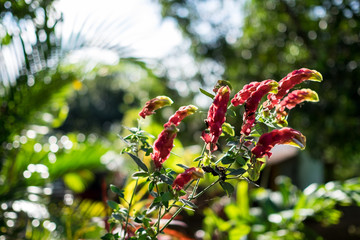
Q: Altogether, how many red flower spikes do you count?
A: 10